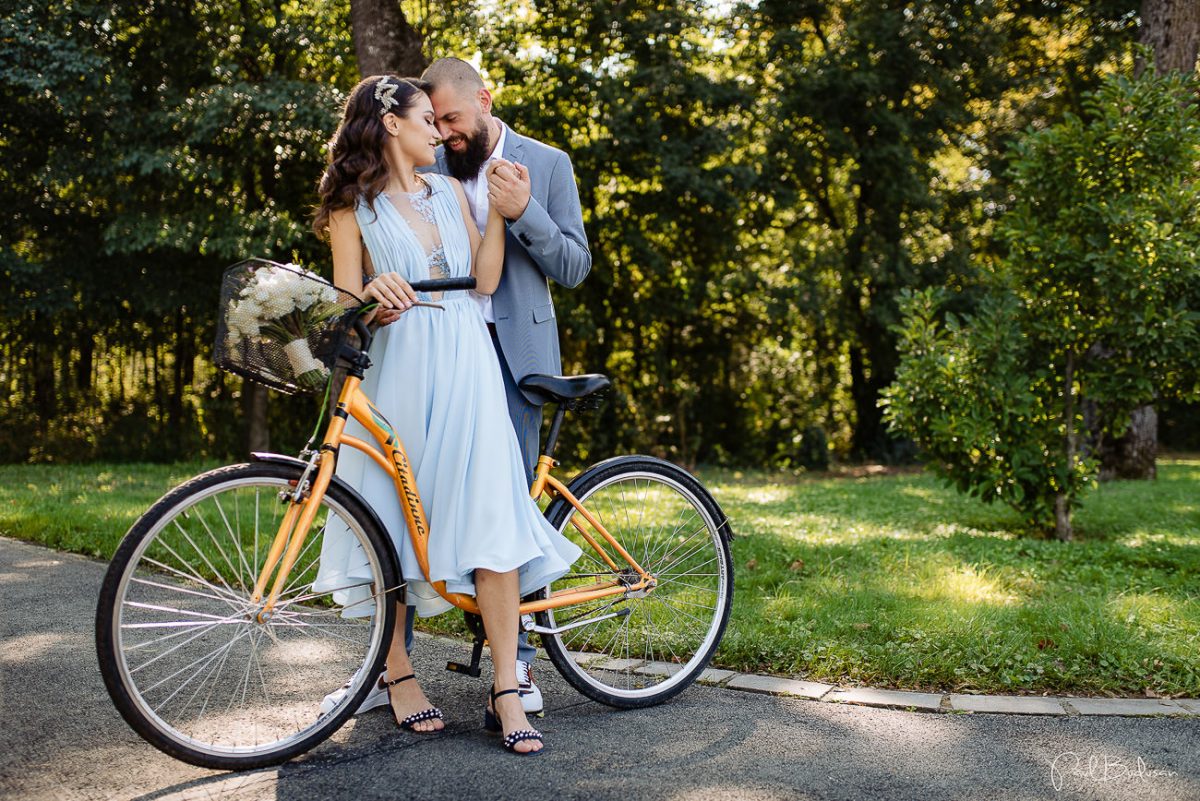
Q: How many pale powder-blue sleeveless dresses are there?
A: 1